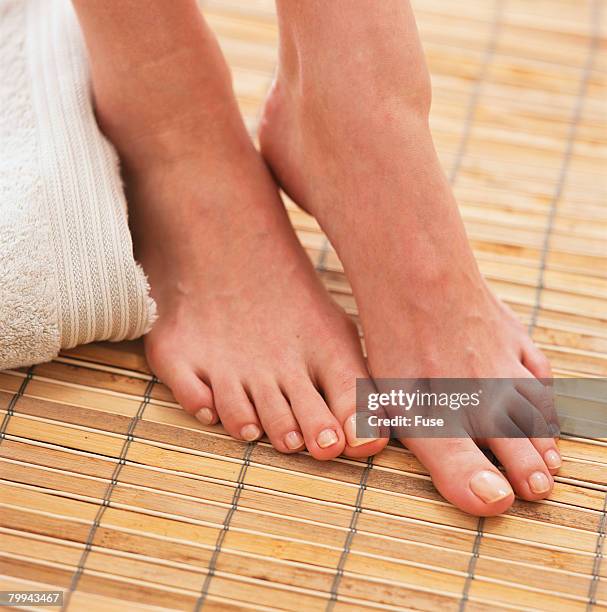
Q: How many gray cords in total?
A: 6